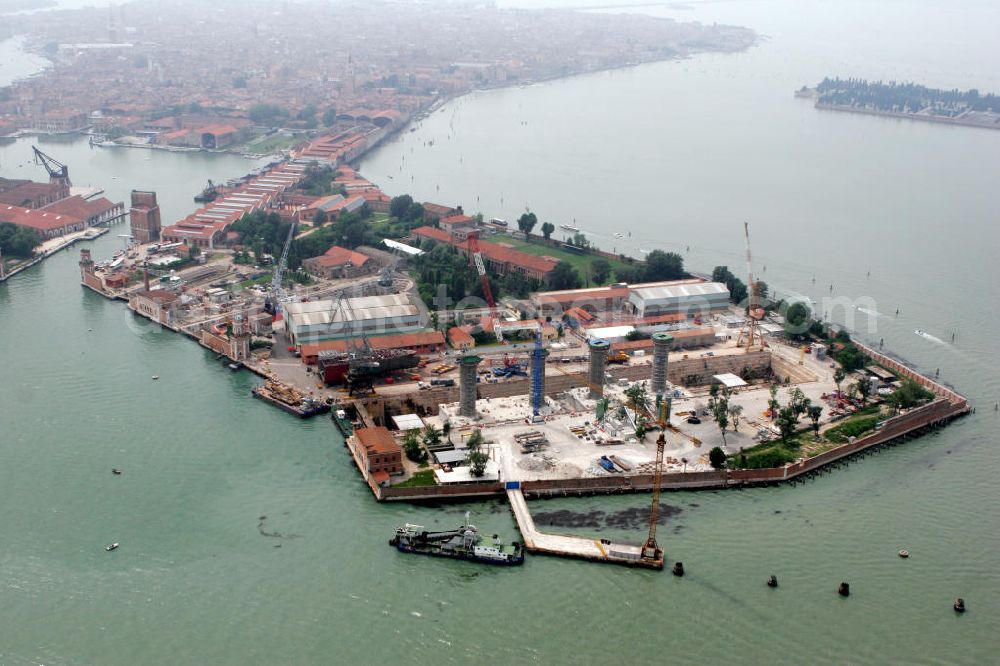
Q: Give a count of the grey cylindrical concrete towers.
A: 4